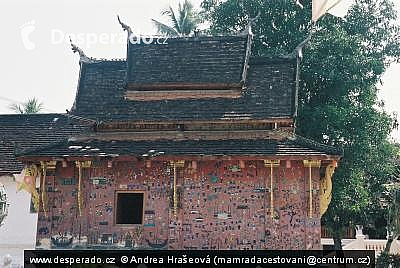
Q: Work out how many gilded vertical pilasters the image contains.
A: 5